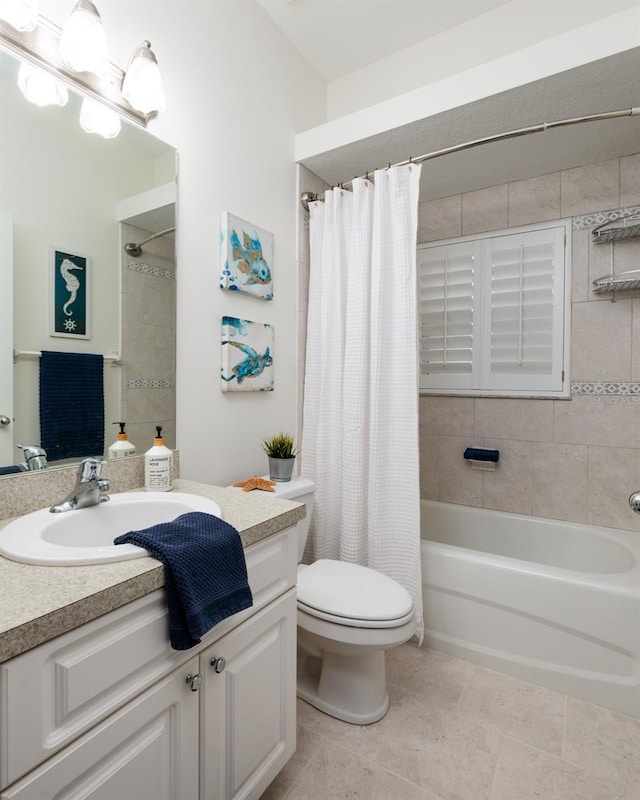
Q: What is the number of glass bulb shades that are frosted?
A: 3